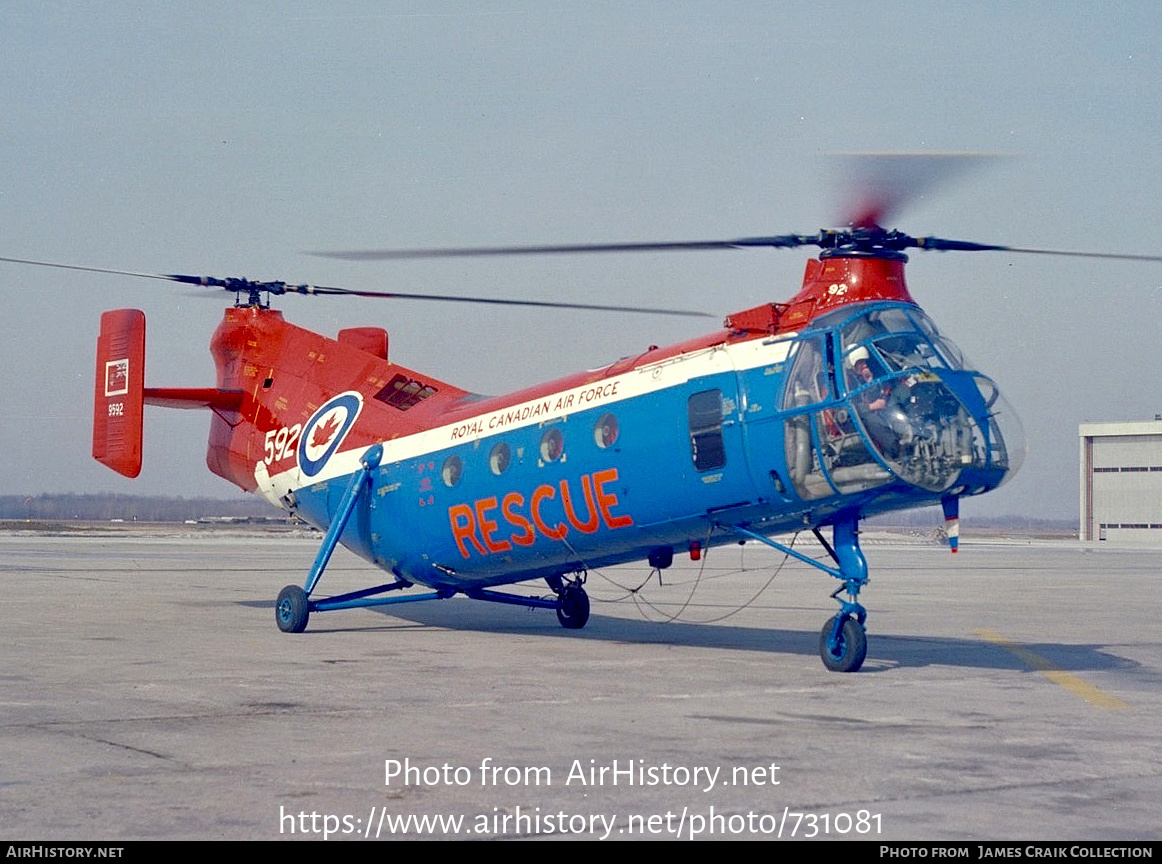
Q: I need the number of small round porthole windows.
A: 4